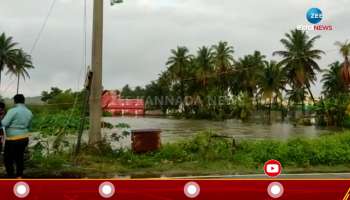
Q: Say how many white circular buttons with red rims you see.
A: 4